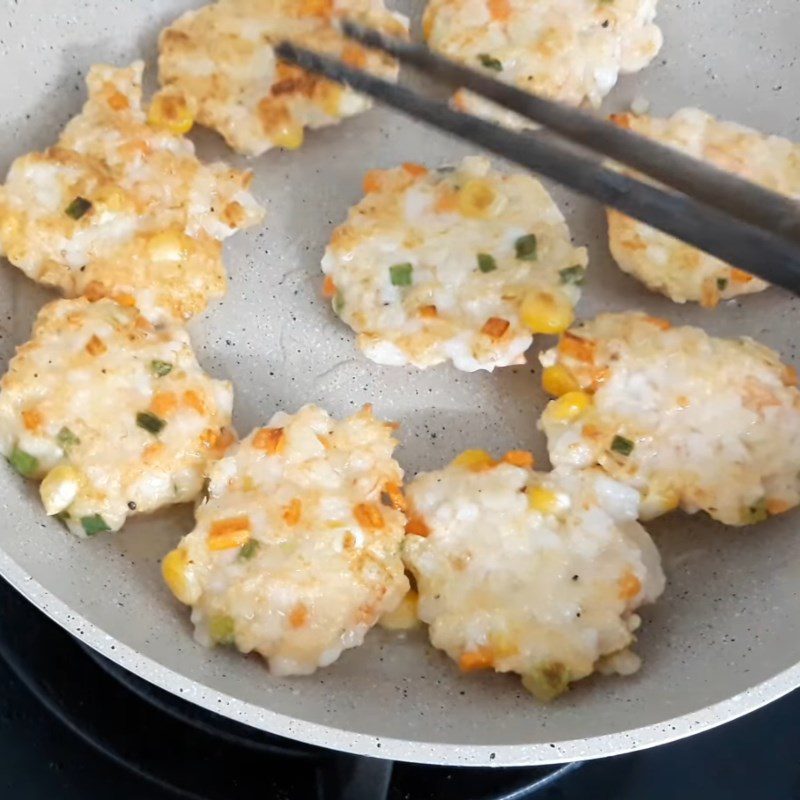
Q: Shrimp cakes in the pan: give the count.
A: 9